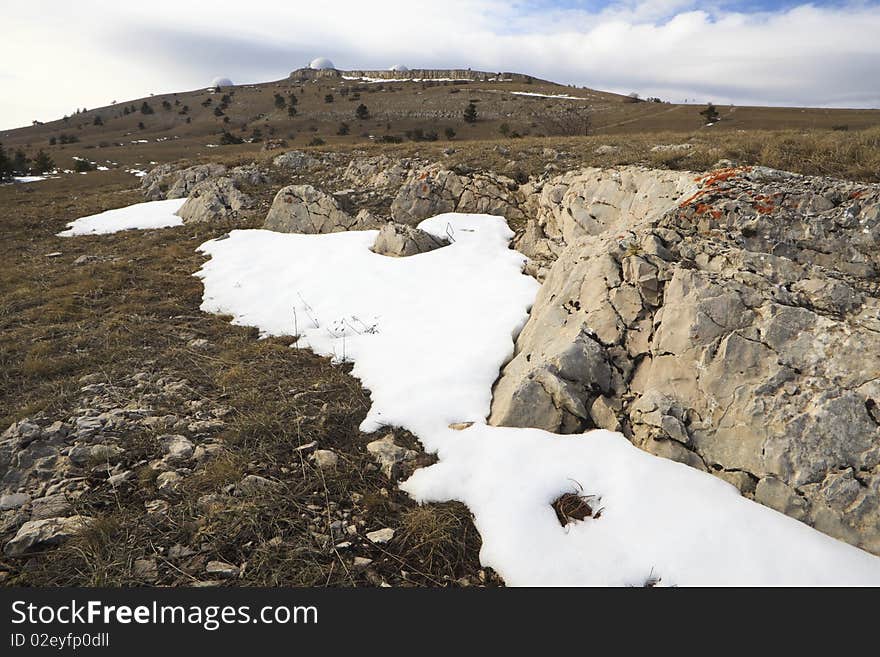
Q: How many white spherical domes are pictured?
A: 3